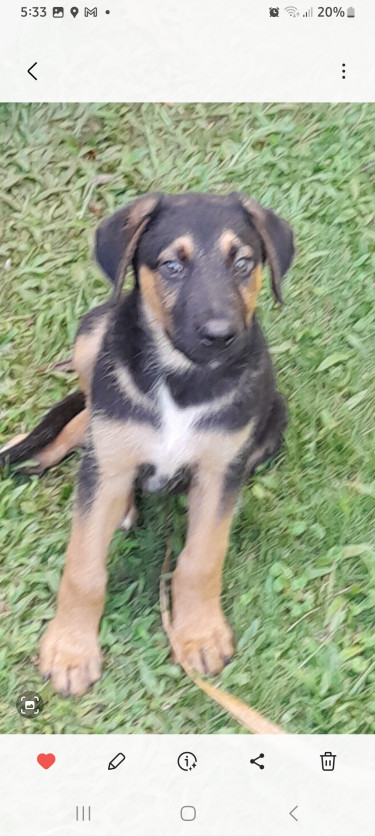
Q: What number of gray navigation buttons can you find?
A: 3